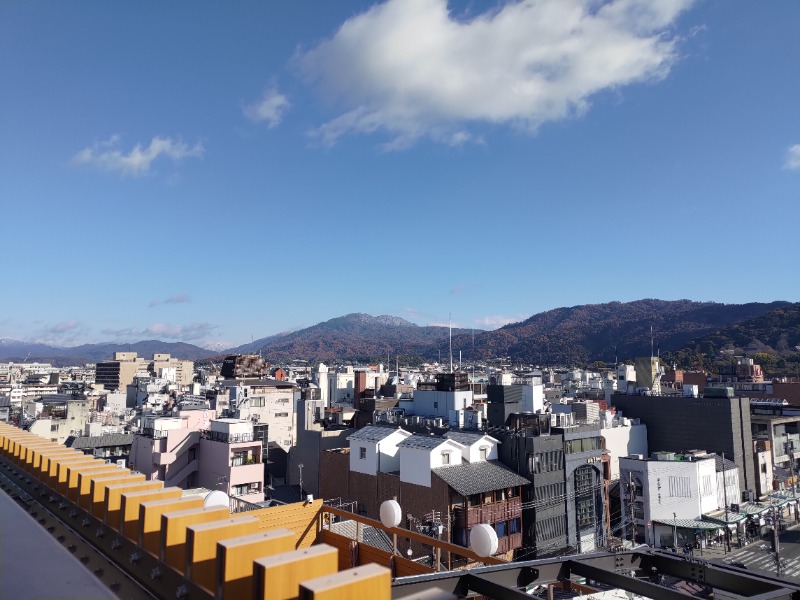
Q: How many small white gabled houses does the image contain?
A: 3